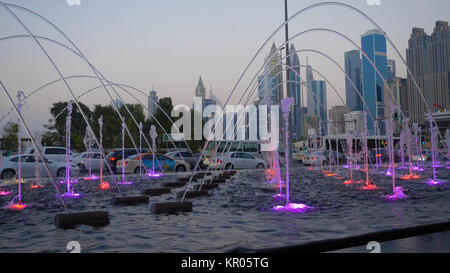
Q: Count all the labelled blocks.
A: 0